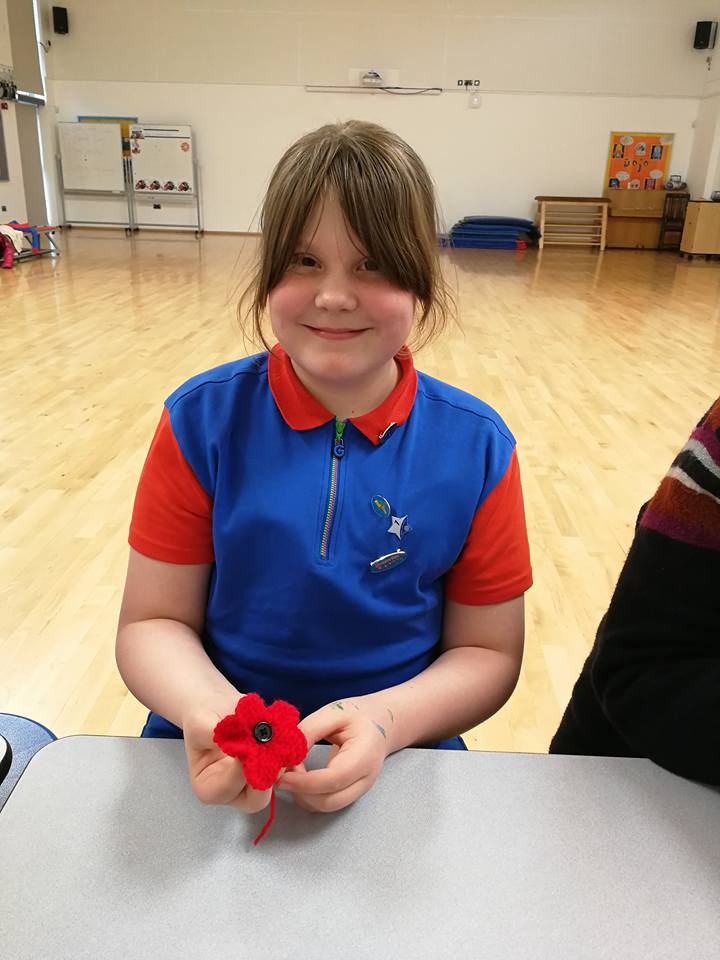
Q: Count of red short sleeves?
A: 2